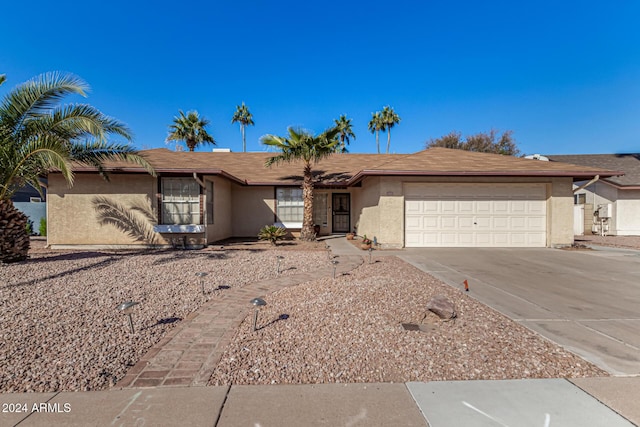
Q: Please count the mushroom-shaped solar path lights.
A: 7